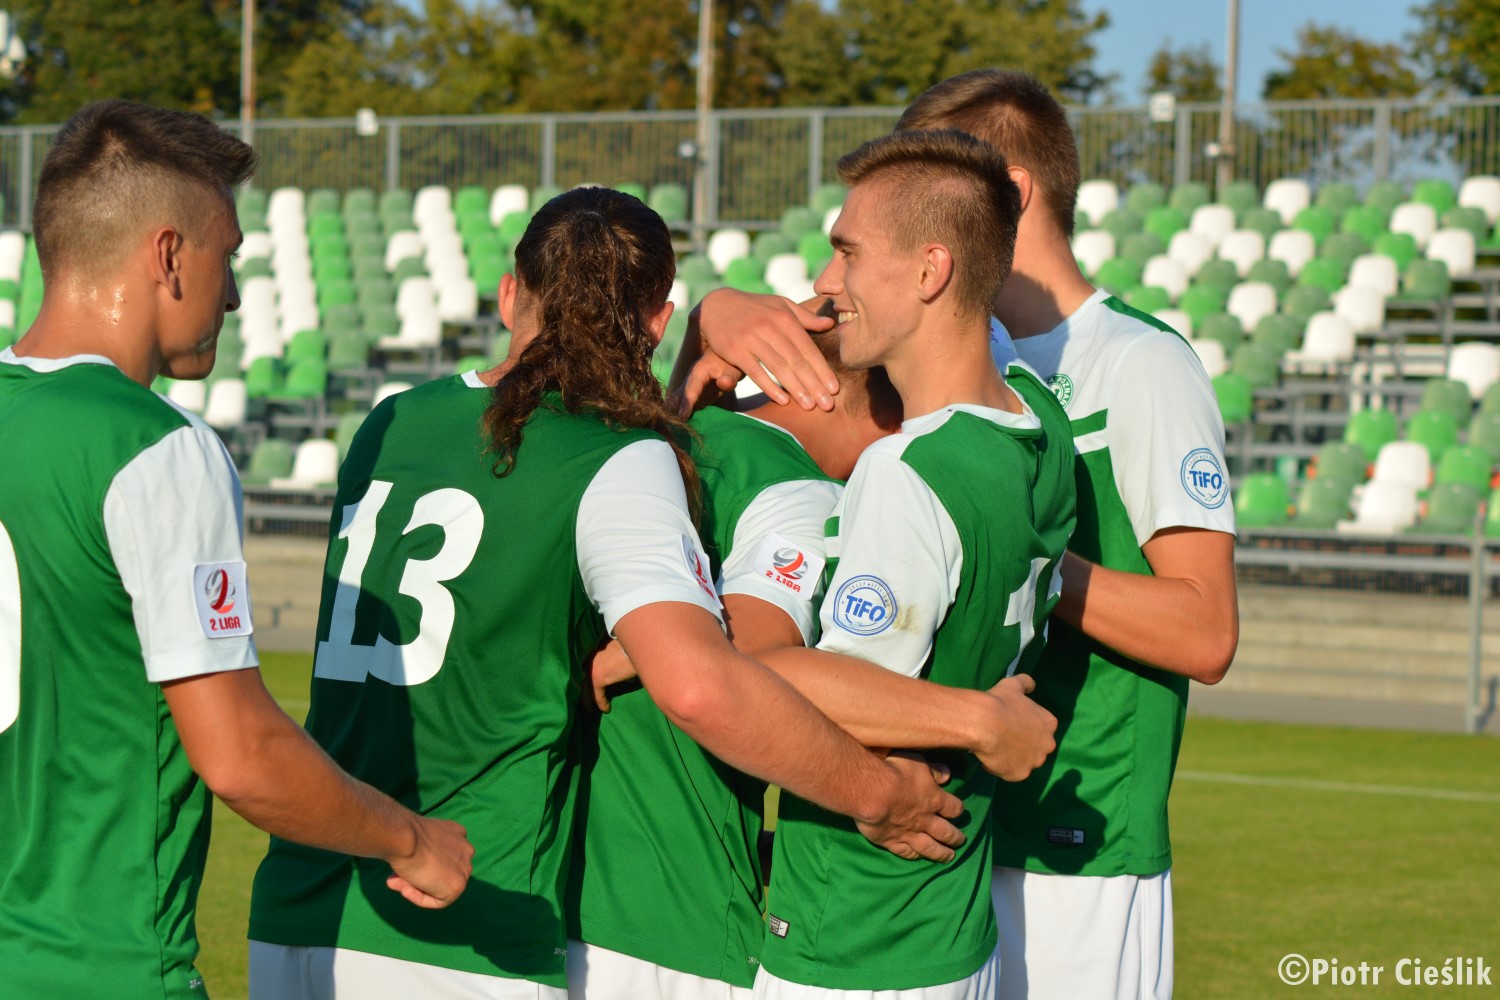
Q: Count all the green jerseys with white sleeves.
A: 5